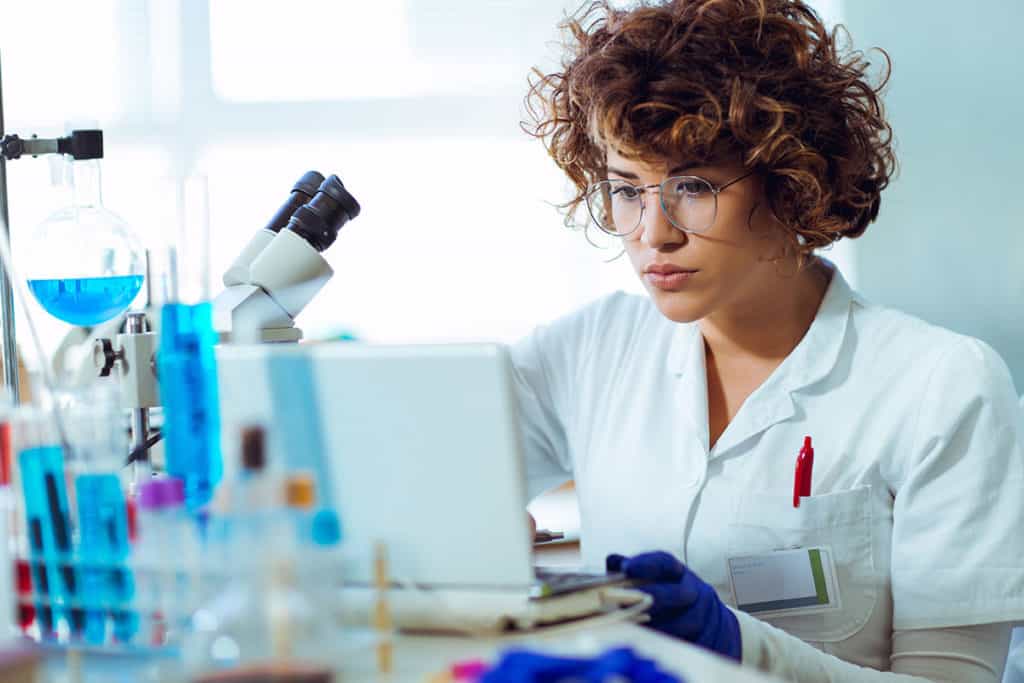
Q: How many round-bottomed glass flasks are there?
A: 1